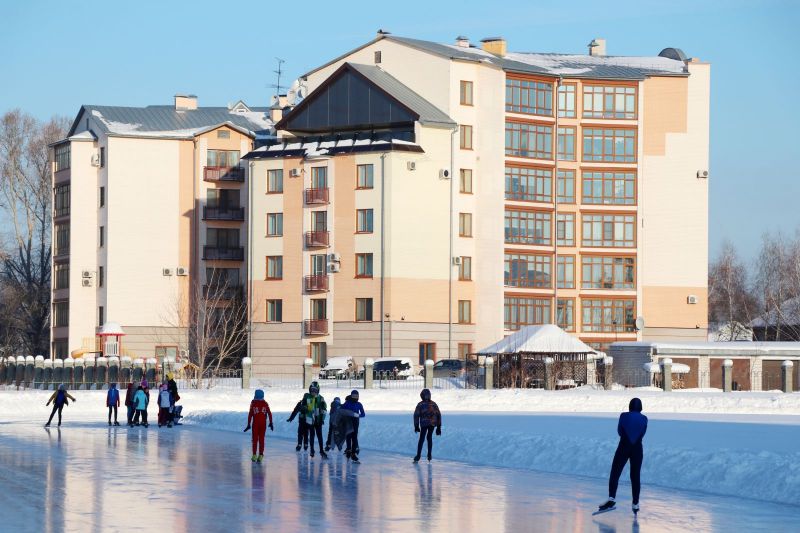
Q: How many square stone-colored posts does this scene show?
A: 10